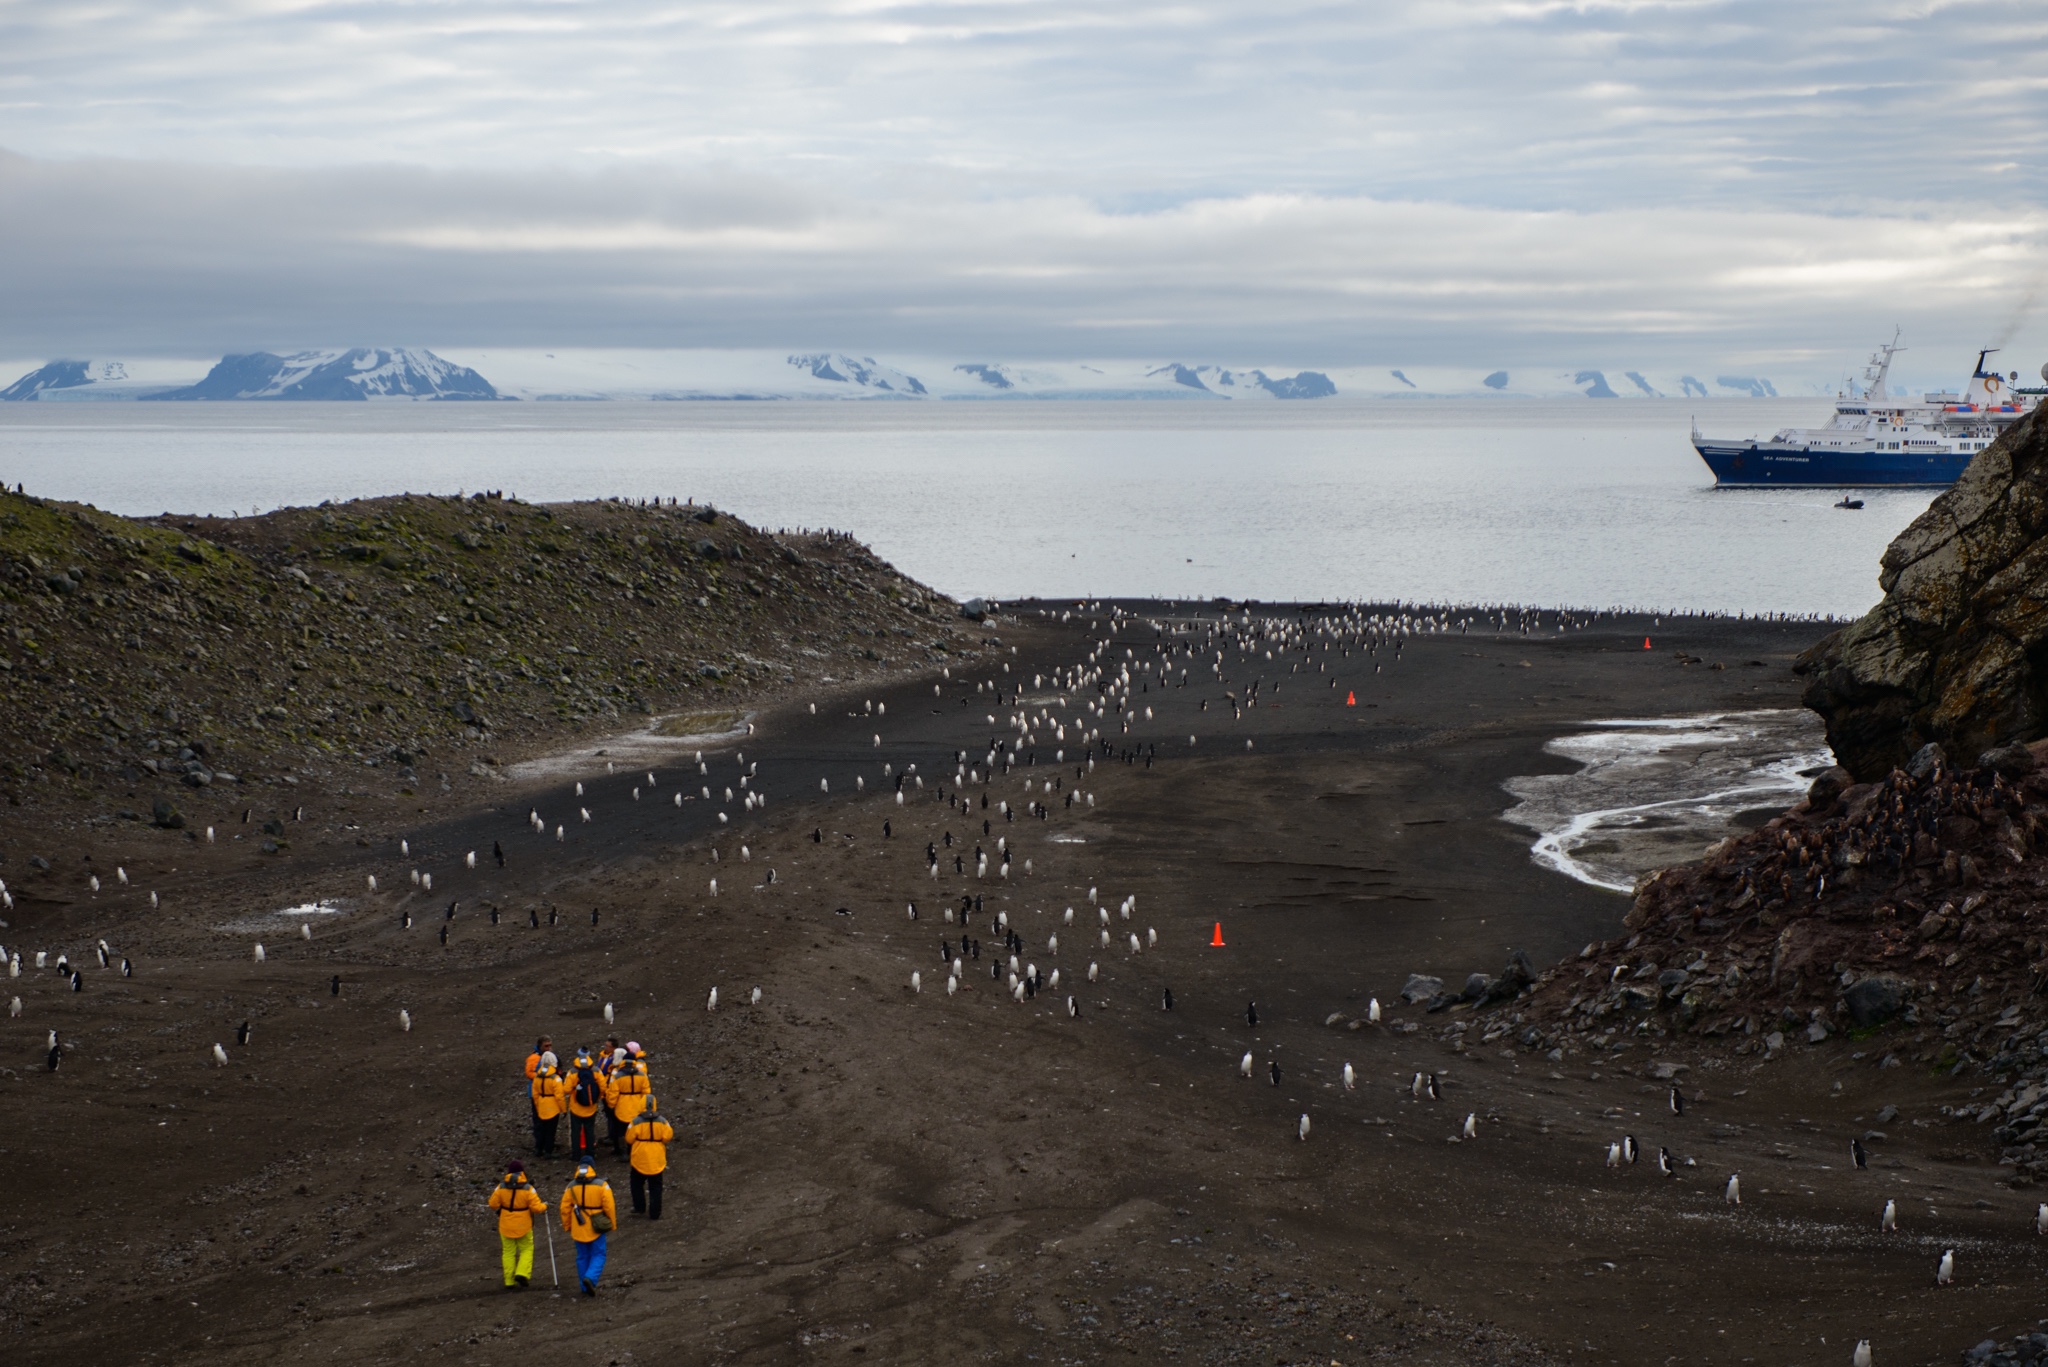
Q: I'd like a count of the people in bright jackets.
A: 10